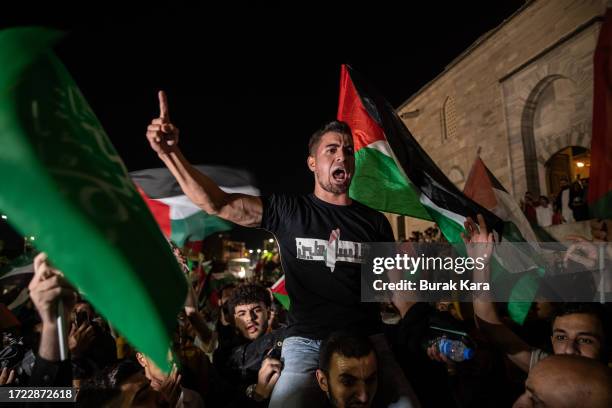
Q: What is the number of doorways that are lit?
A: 1